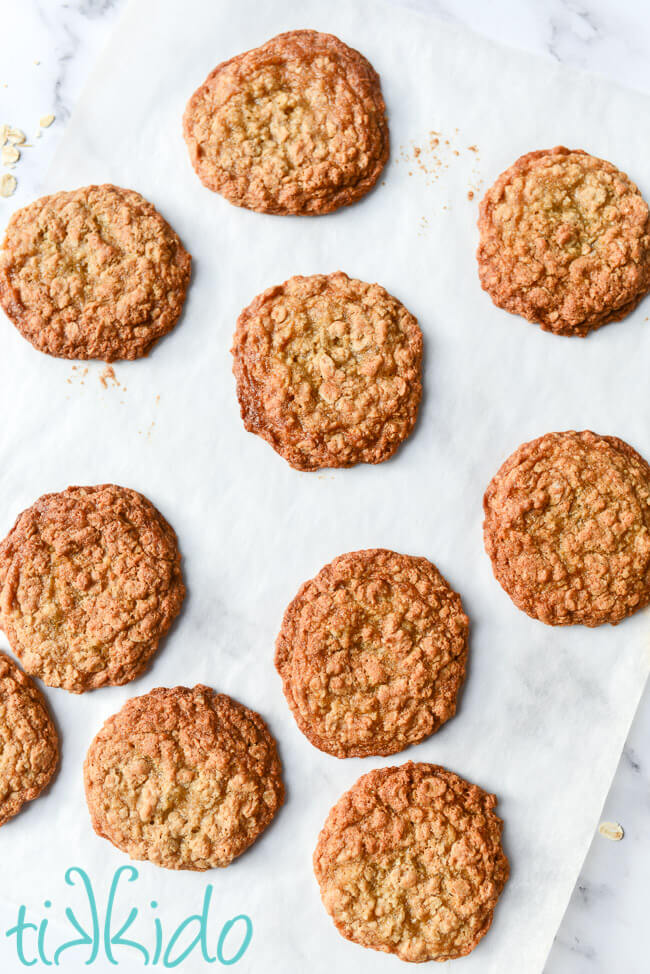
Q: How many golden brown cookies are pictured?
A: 10